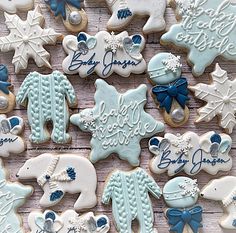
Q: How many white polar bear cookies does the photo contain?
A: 3